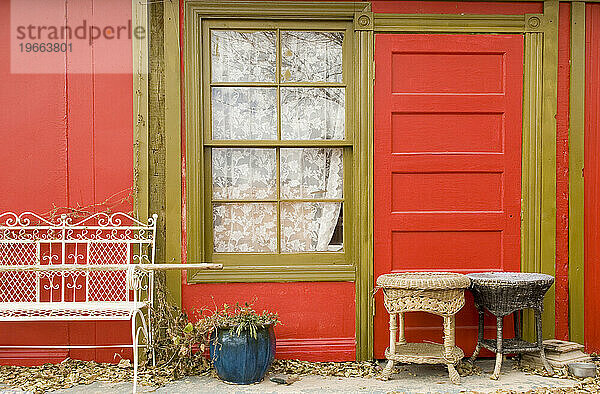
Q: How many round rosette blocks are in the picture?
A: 2